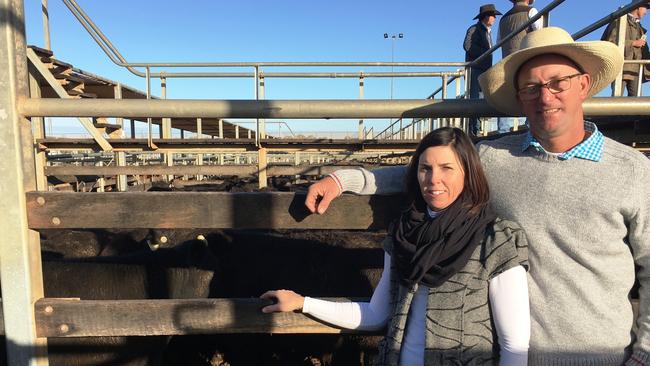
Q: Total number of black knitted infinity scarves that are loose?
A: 1